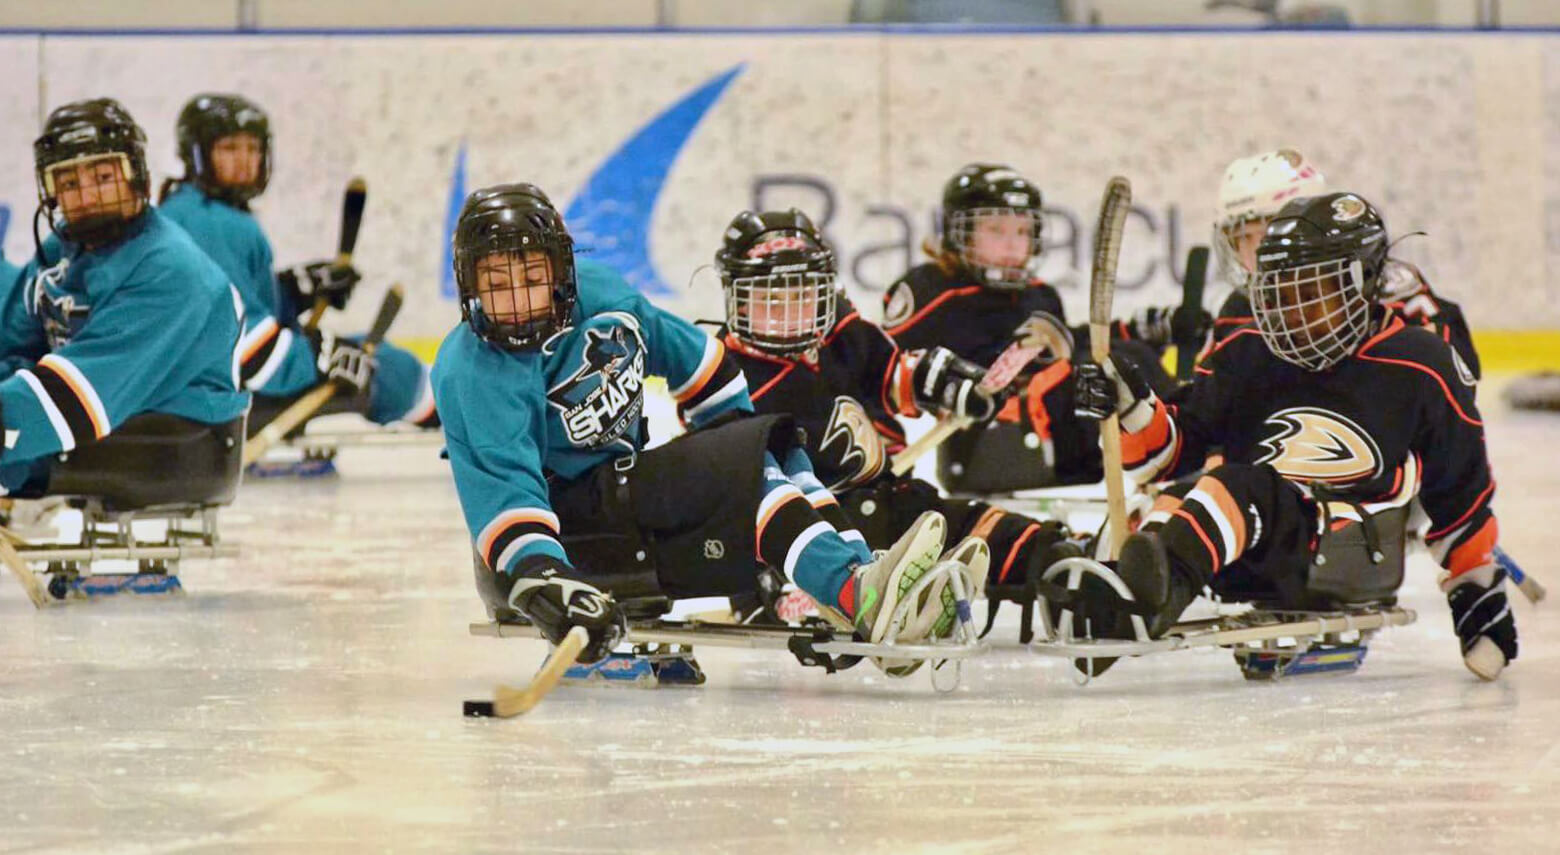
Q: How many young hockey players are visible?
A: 7